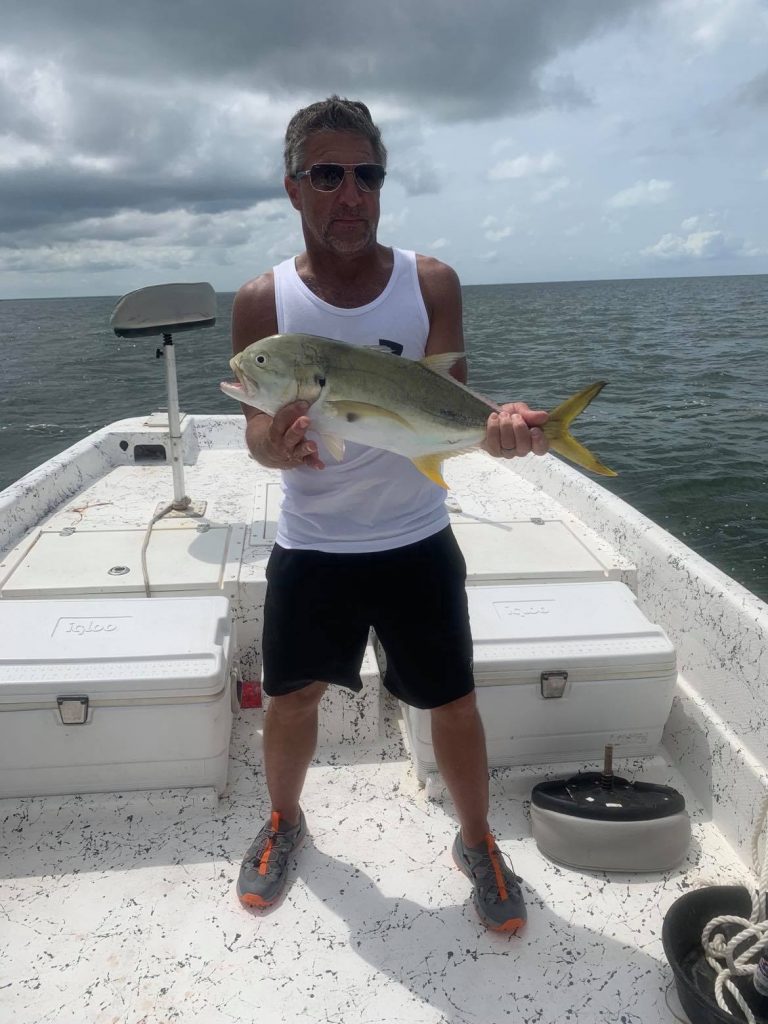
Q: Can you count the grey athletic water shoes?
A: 2